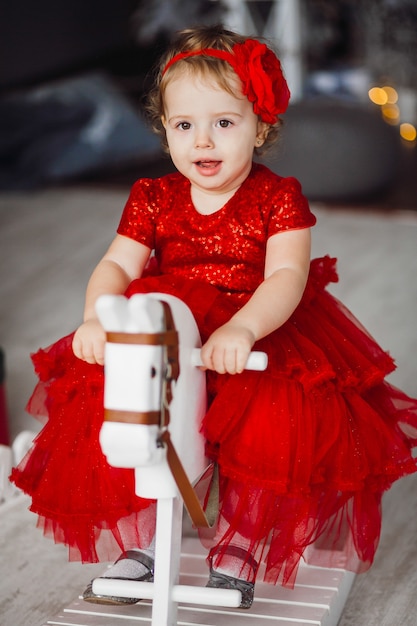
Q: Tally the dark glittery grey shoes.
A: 2